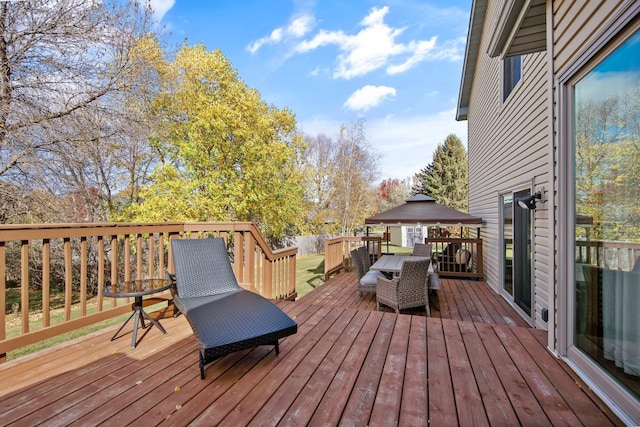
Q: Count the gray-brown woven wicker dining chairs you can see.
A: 4